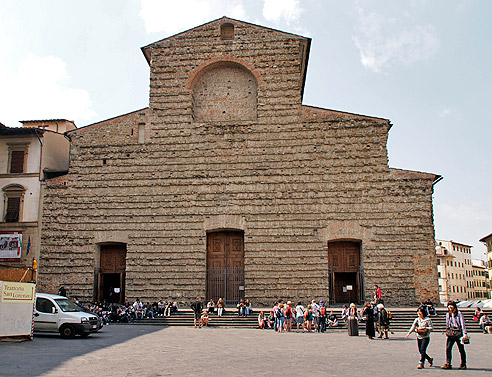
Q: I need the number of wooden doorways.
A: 3